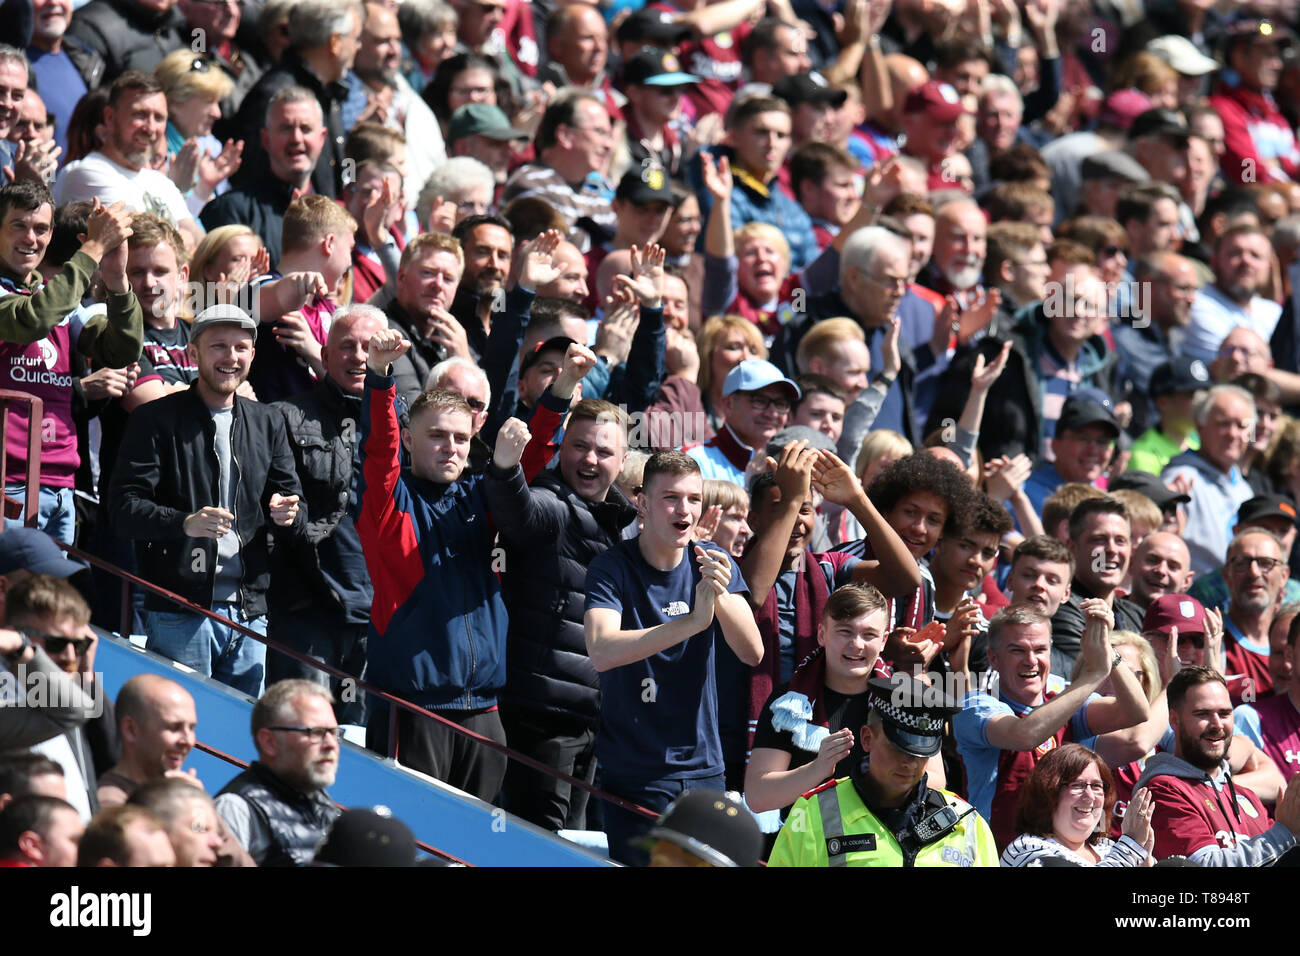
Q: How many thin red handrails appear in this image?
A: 2